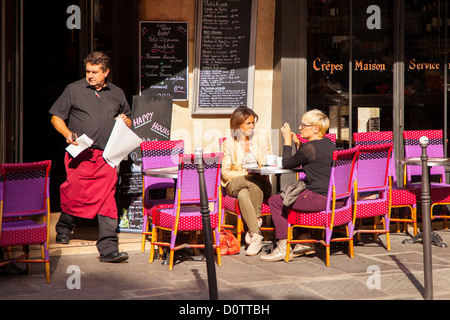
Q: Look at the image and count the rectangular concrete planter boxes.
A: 0